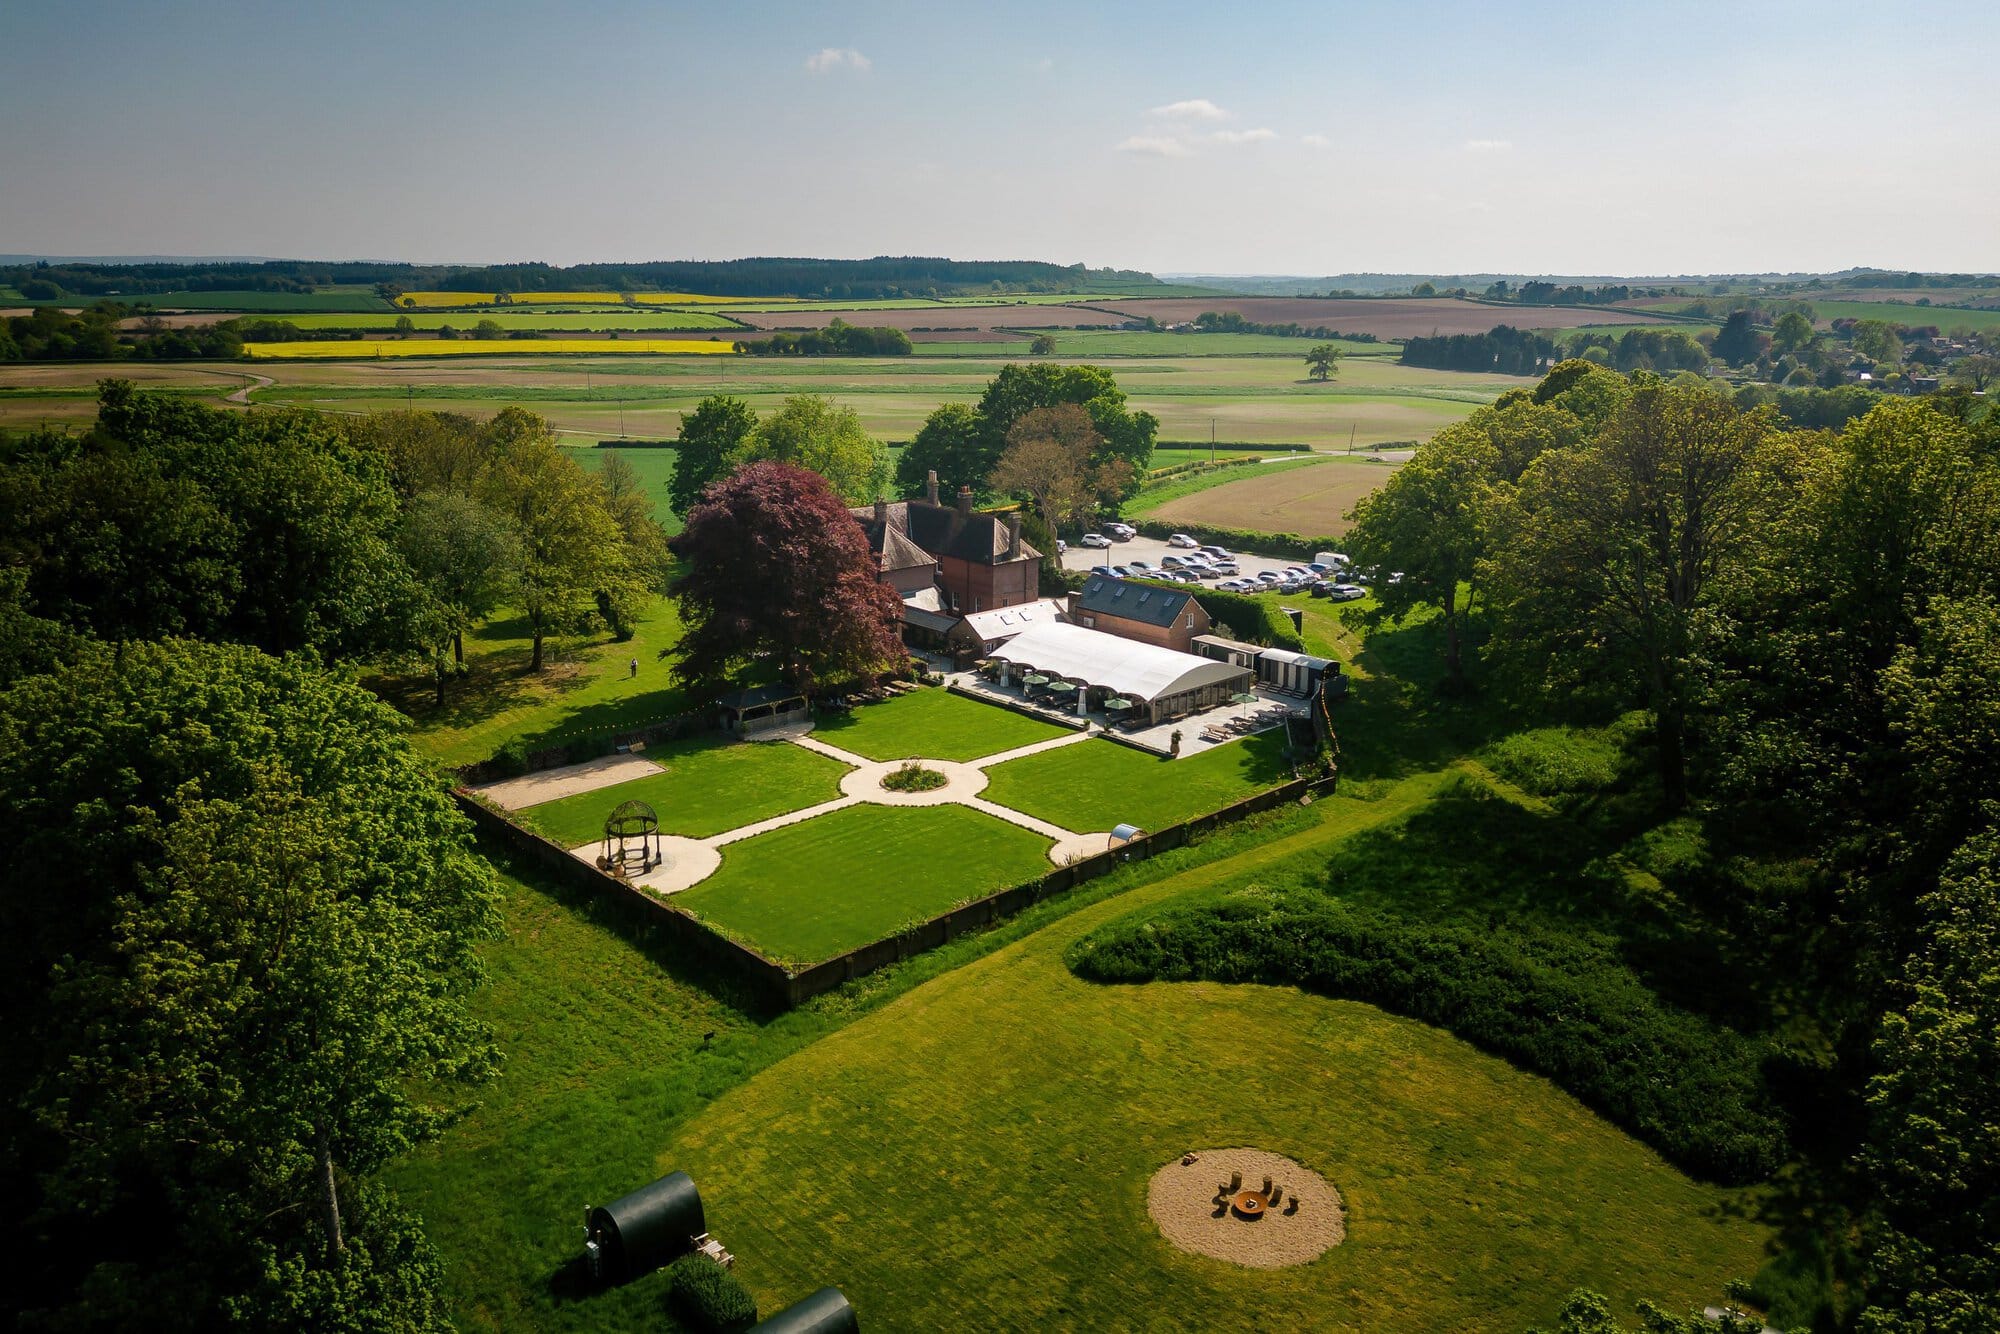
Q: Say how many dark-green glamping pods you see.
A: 2